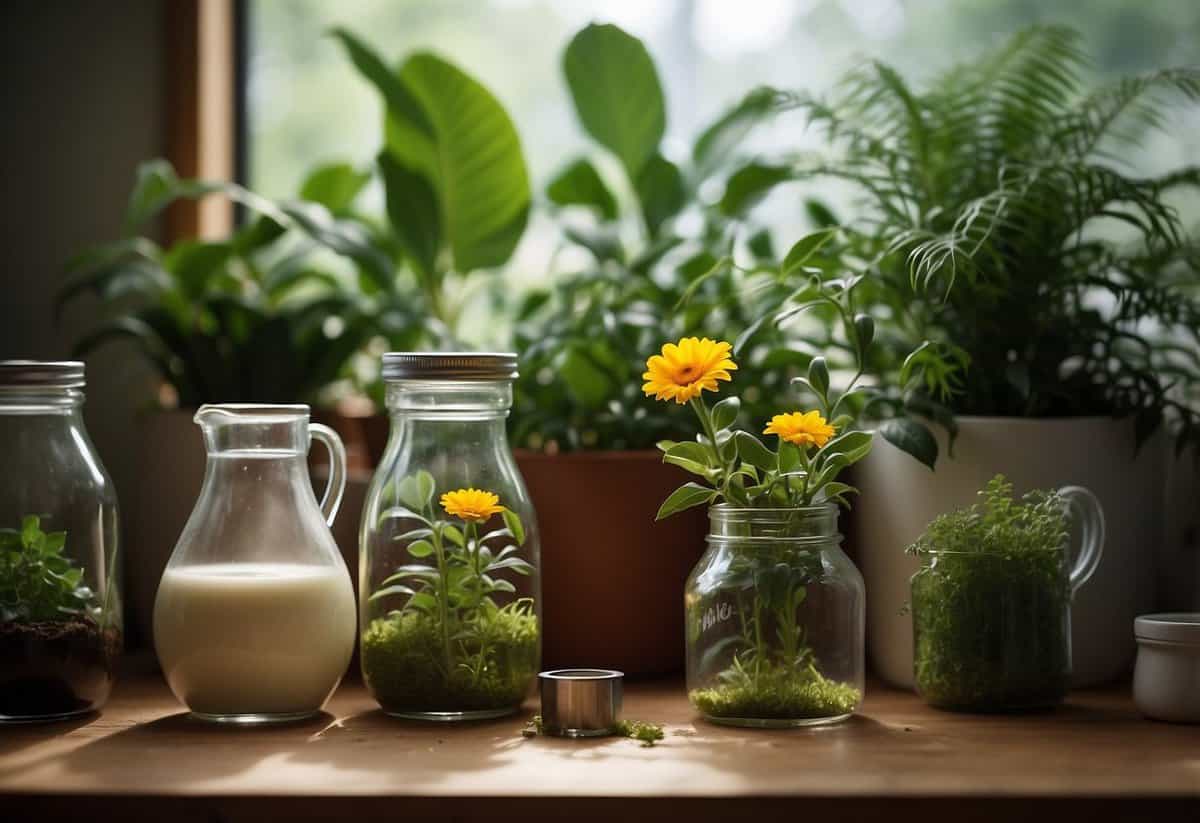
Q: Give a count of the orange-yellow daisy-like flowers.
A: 3